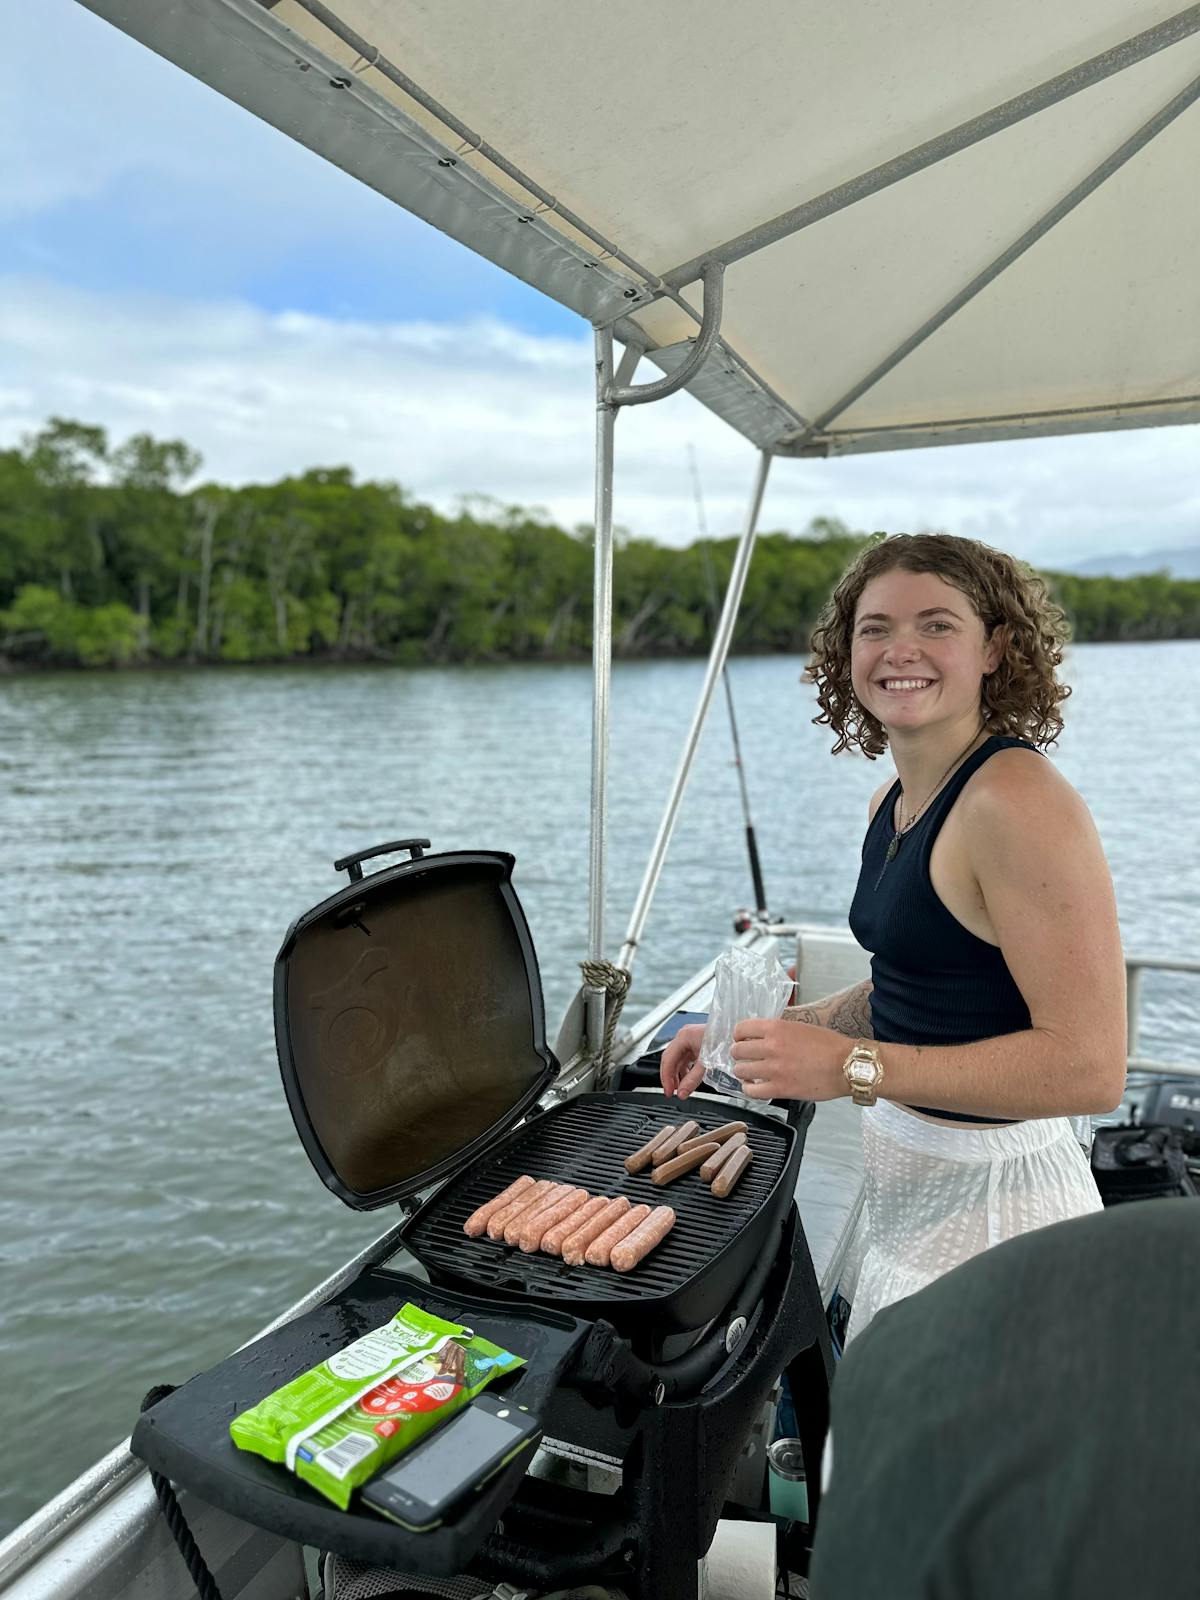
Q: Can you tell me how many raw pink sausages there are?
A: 8